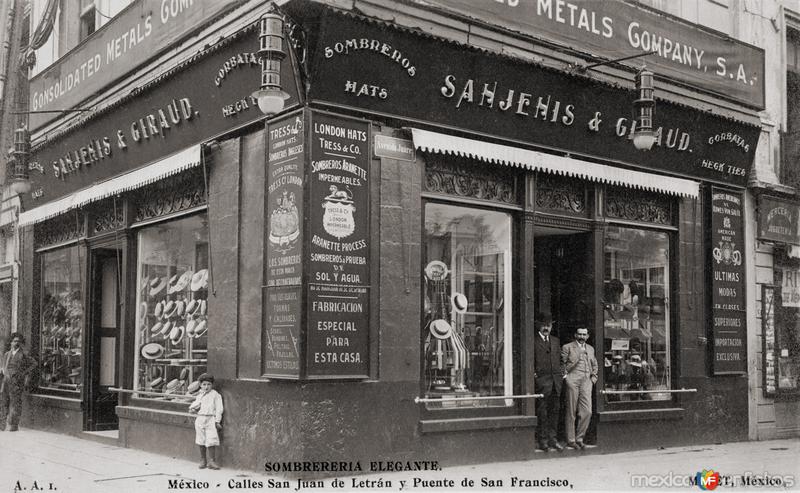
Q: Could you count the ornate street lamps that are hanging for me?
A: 3